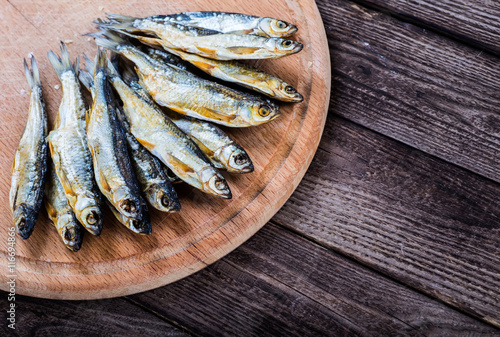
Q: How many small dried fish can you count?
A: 12